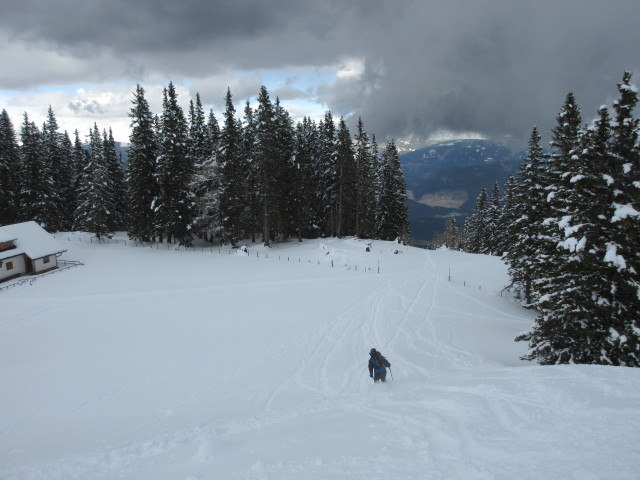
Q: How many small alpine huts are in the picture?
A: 1